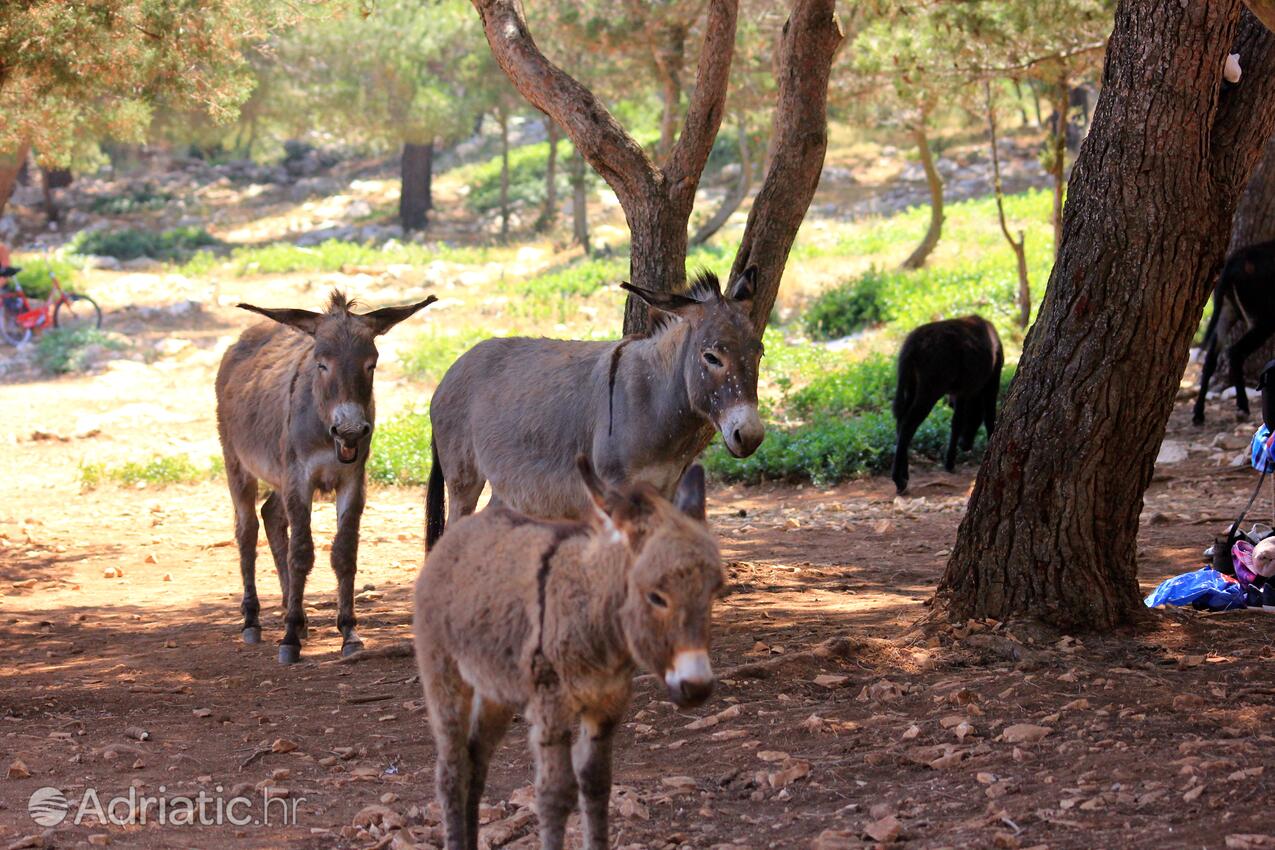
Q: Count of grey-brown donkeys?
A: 3